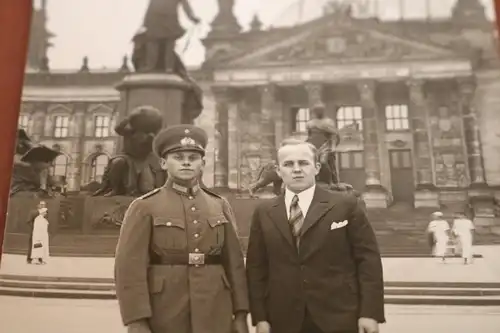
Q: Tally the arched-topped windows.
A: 2